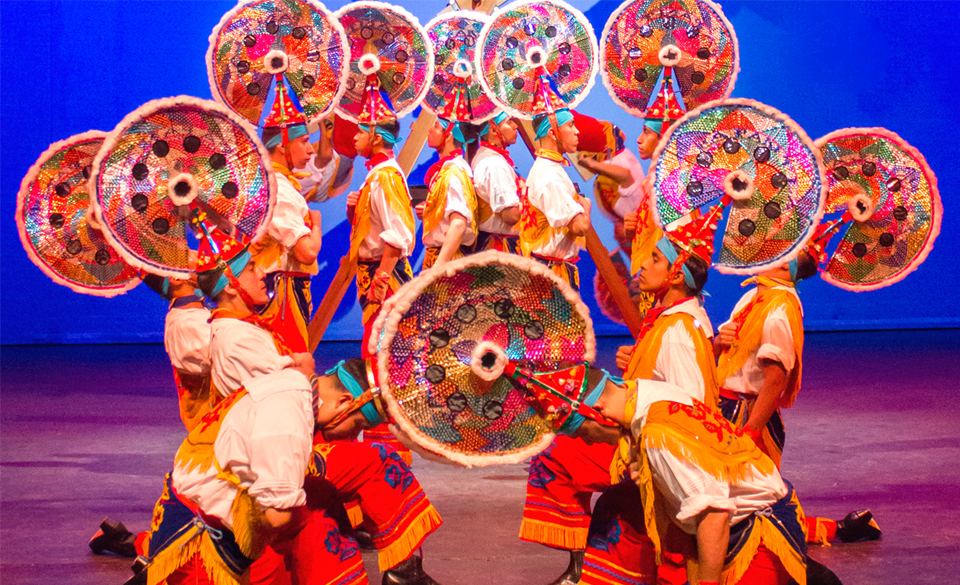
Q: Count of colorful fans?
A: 10